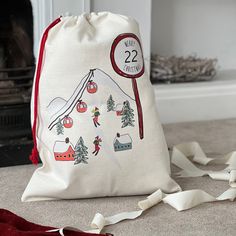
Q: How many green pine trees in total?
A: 4